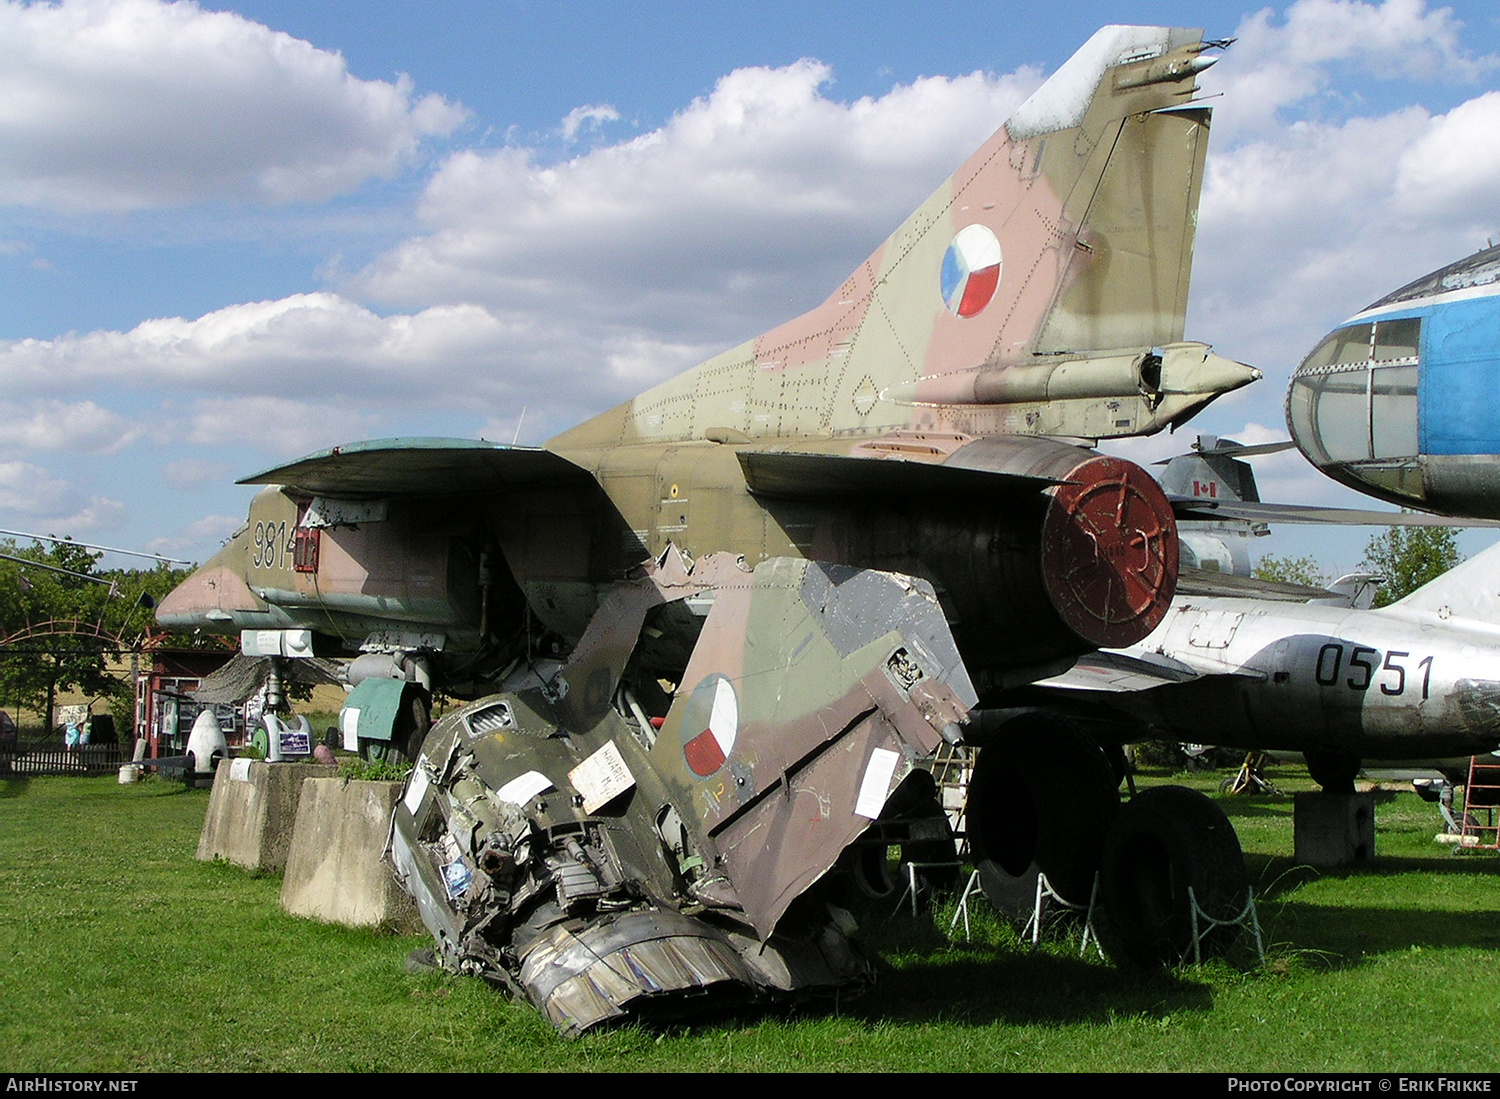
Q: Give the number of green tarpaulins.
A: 1